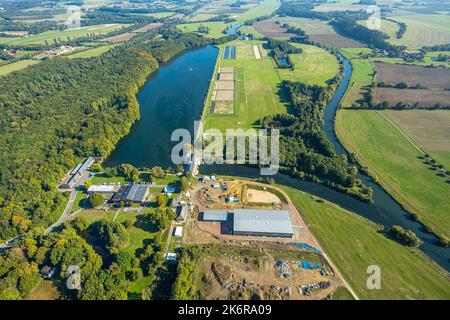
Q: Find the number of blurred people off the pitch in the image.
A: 0